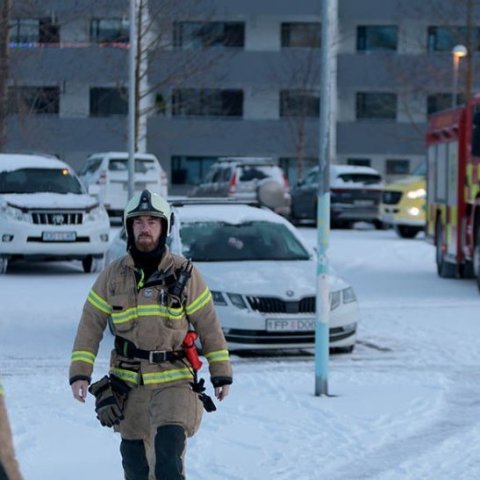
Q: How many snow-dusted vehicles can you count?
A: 5